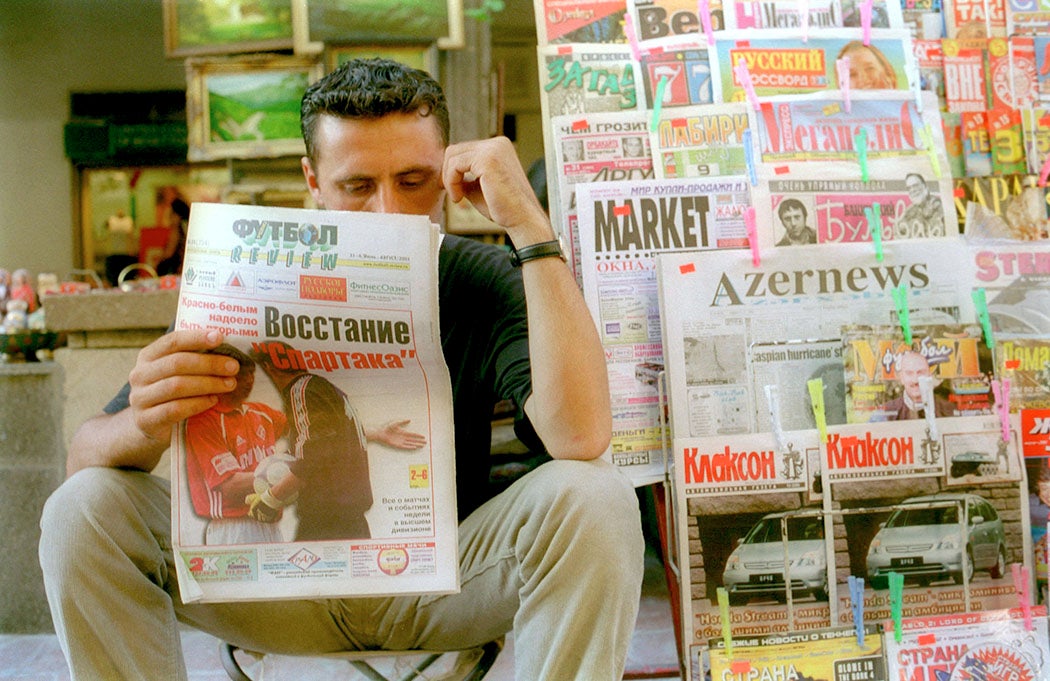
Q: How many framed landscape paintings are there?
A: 4